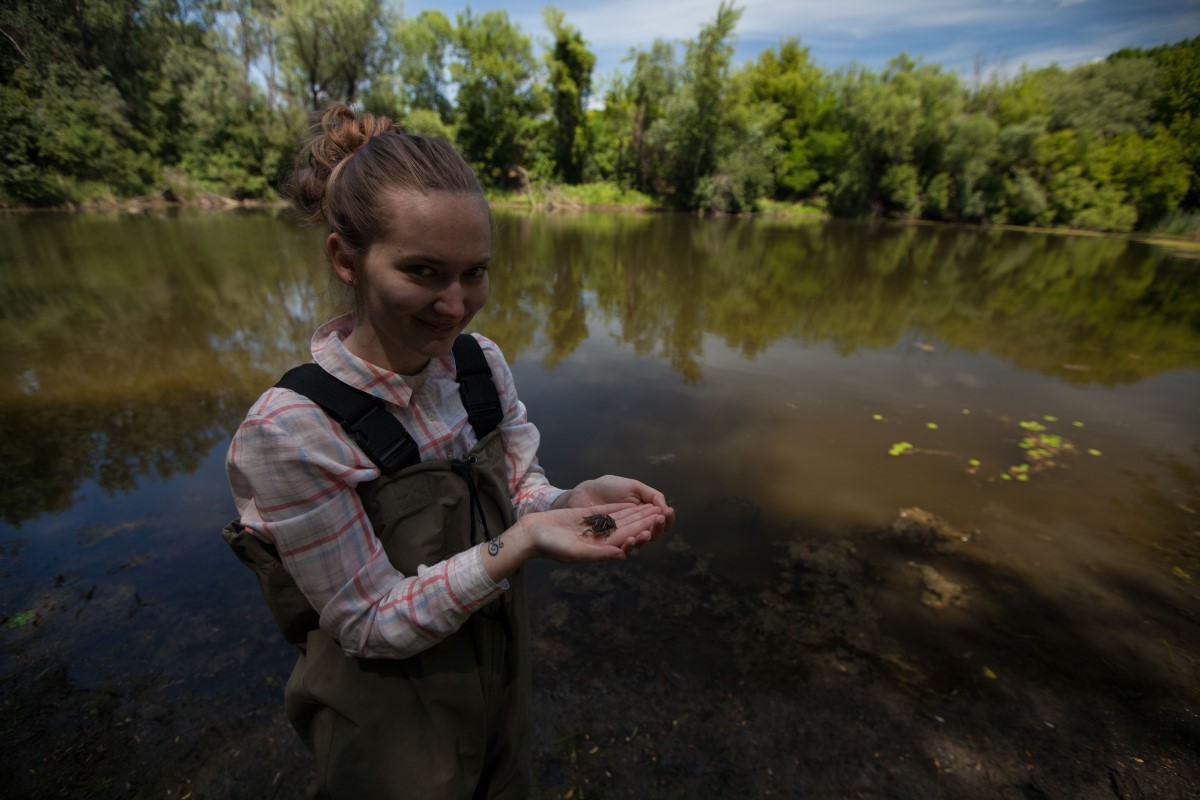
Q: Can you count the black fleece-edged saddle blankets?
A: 0